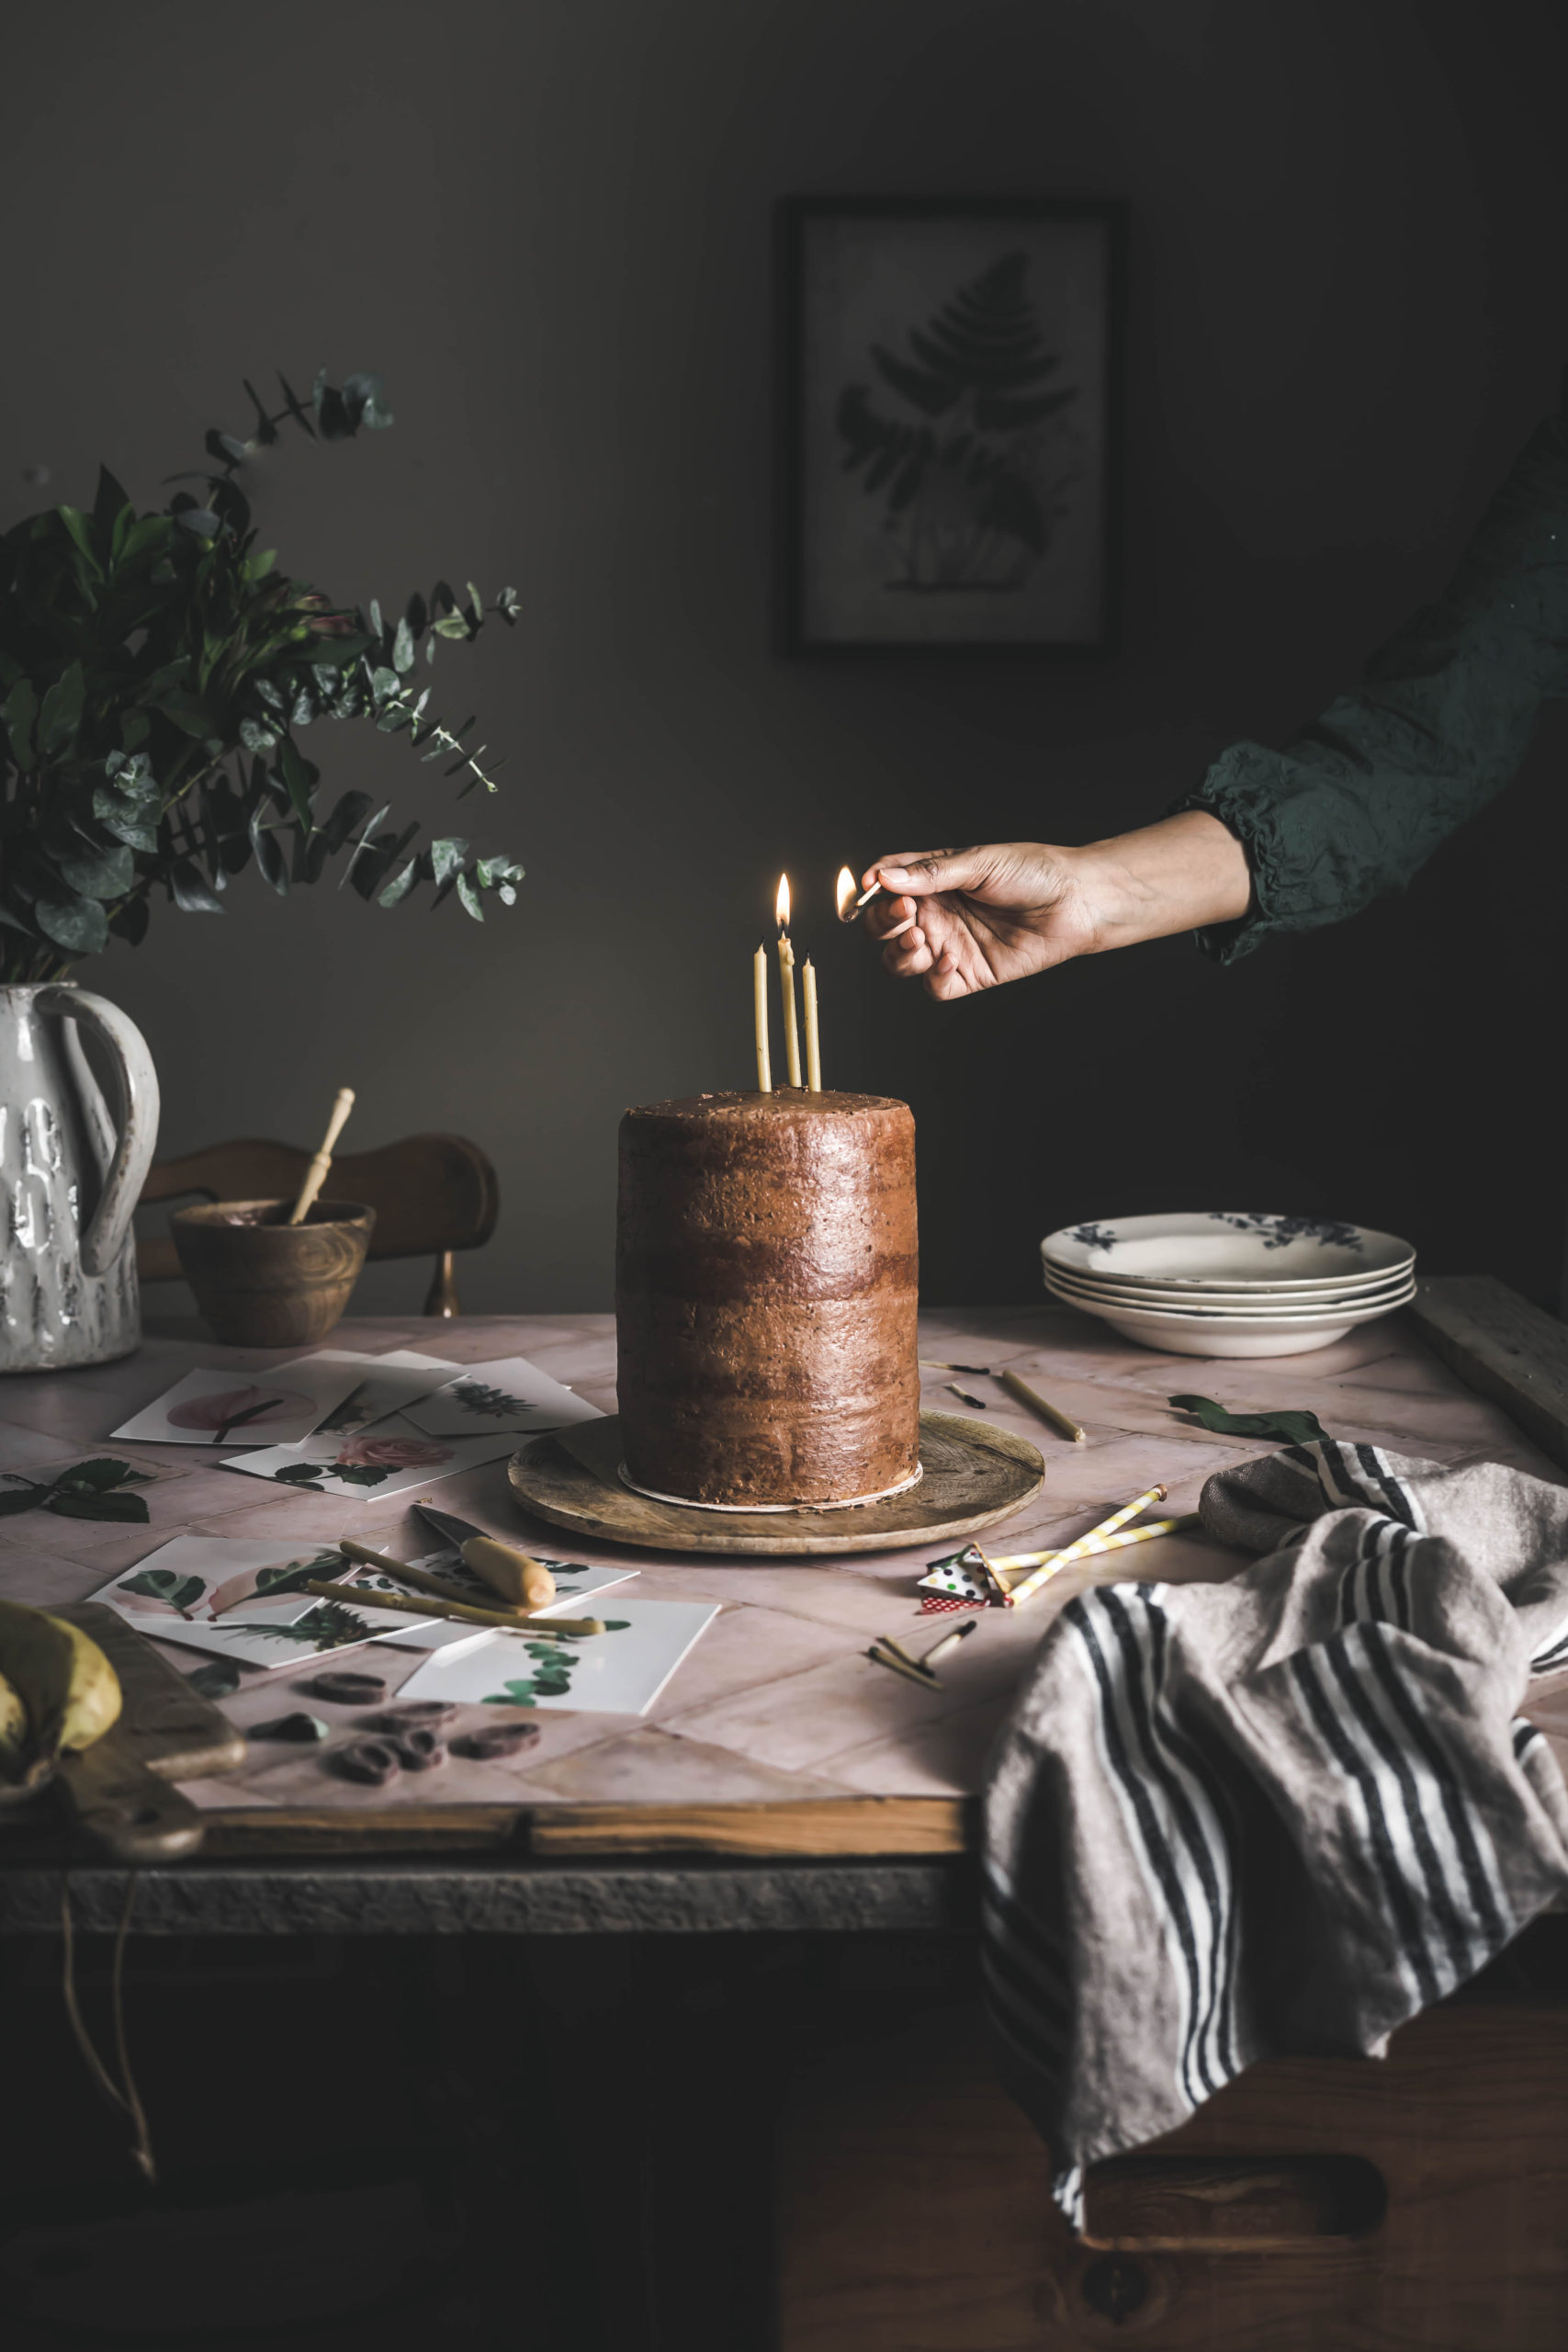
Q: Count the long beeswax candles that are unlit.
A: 5